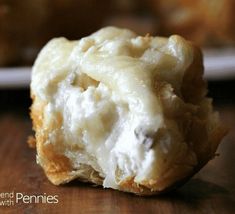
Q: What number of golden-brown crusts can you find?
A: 1